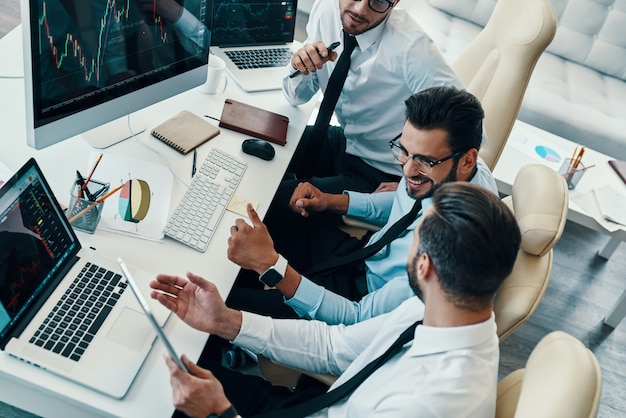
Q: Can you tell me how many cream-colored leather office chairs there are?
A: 3